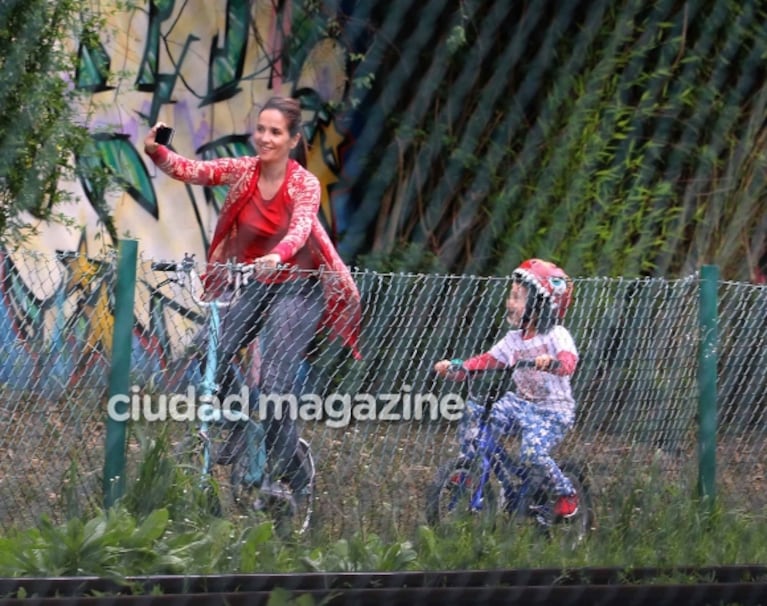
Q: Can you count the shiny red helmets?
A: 1